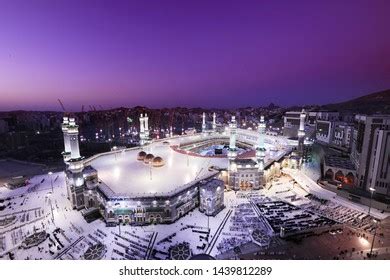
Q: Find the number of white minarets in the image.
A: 9